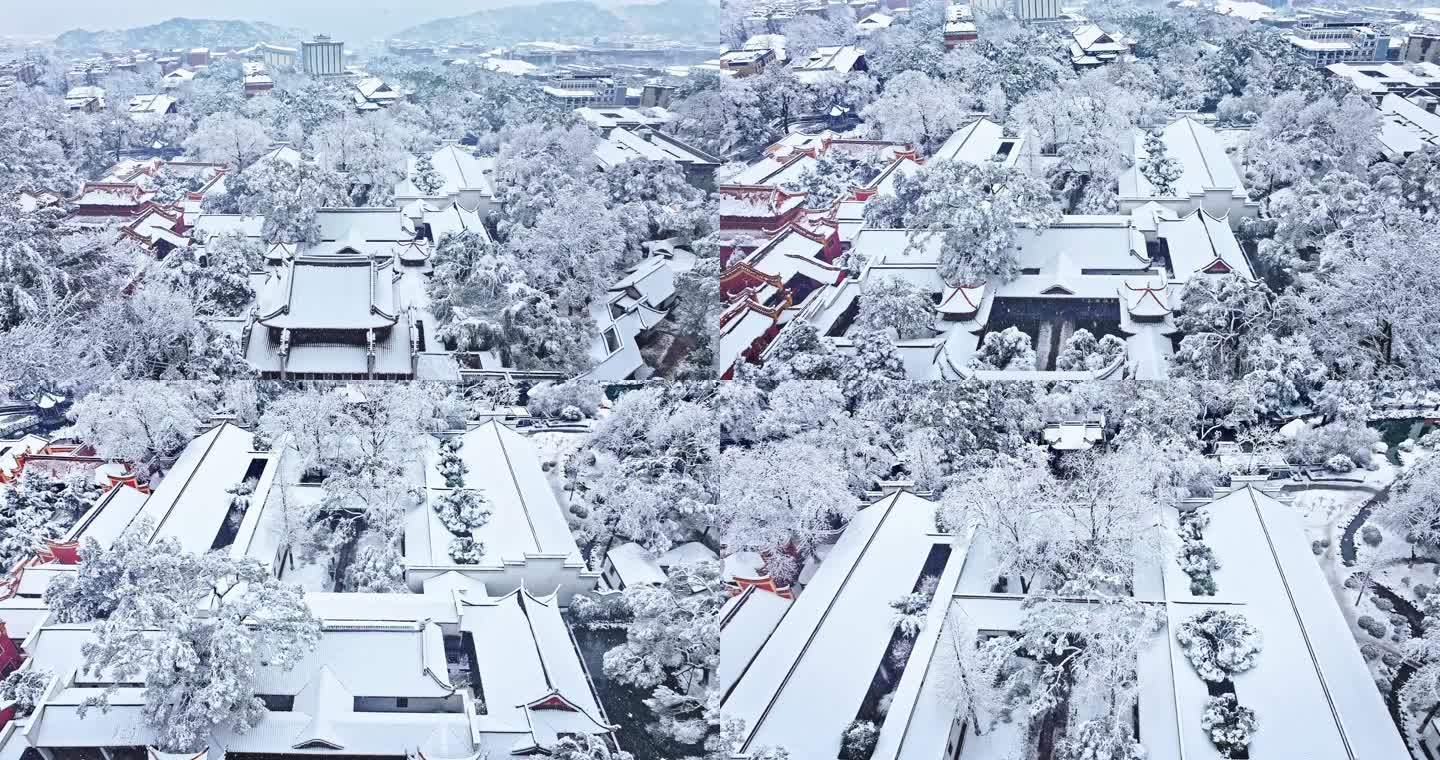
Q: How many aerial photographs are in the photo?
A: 4